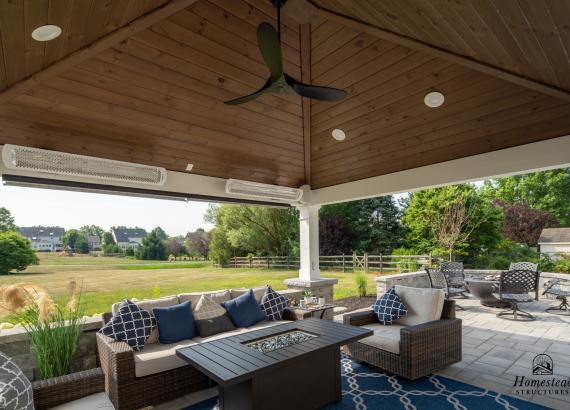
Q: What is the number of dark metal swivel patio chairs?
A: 5